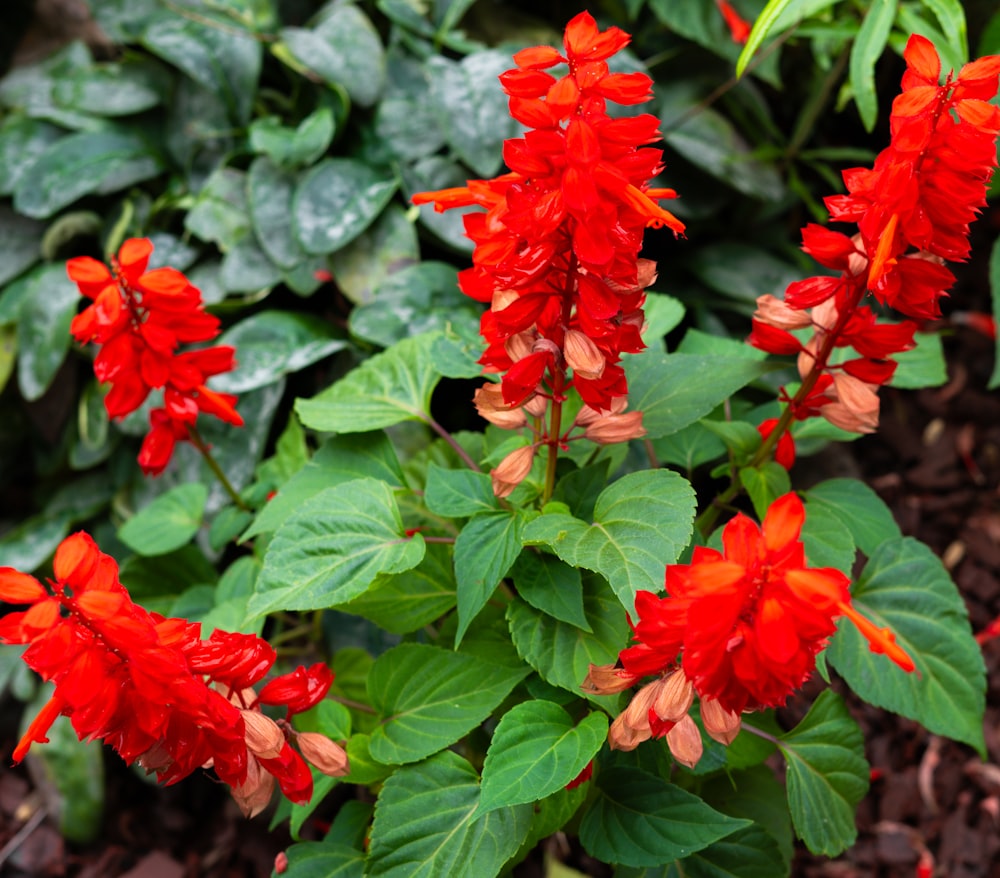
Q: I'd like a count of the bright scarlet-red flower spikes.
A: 5